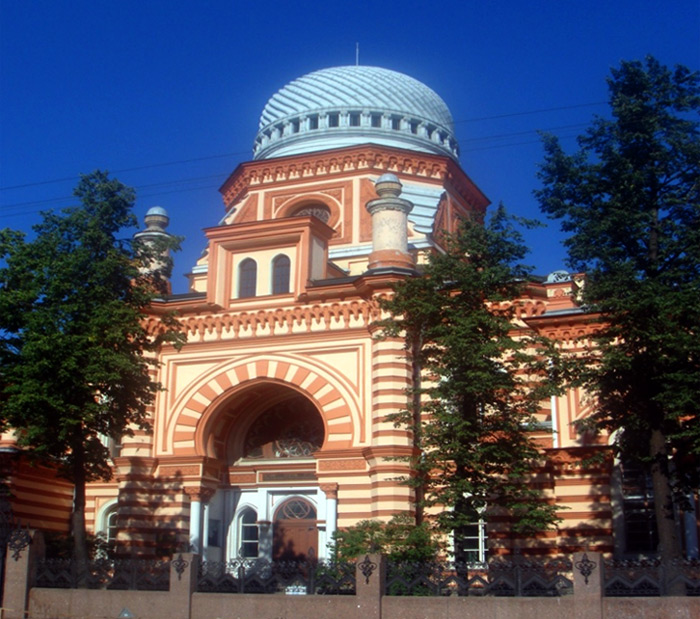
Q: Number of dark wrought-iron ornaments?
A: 4